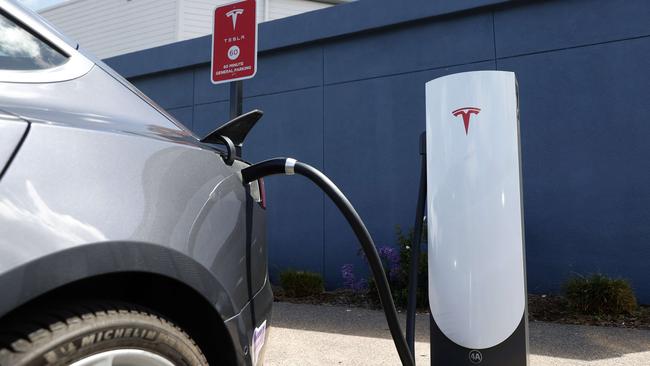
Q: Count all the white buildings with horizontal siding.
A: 1